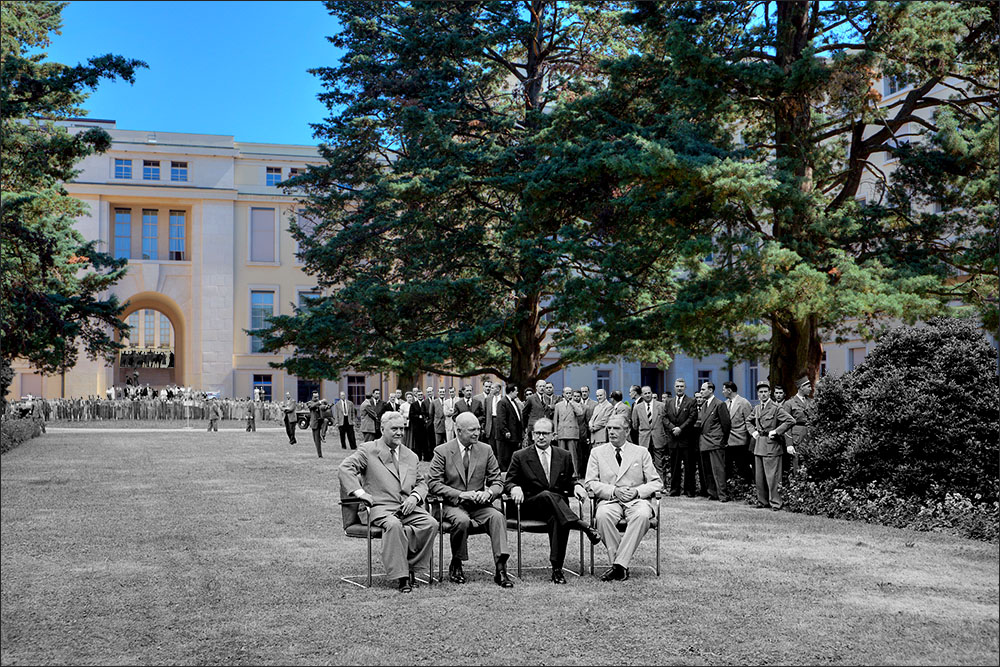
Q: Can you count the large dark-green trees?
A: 3